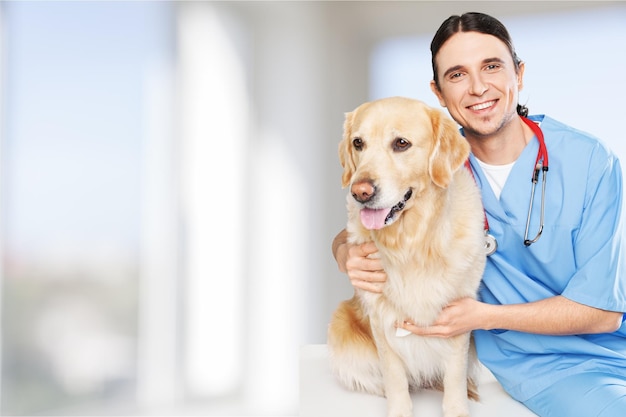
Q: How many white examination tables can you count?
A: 1